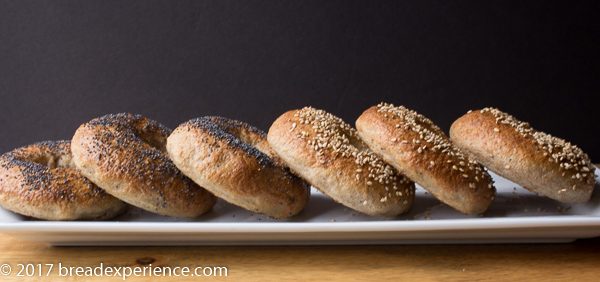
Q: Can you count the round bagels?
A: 6